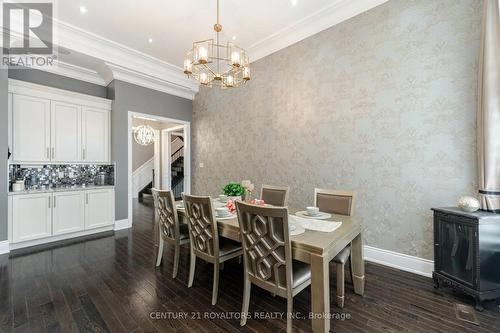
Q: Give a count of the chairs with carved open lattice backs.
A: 3